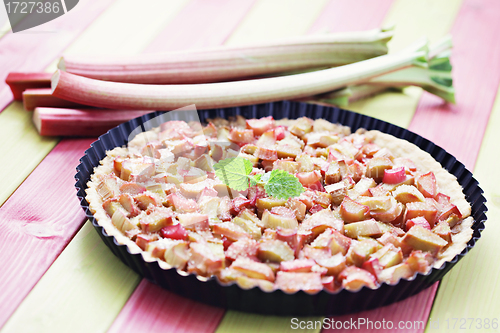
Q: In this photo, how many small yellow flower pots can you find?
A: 0